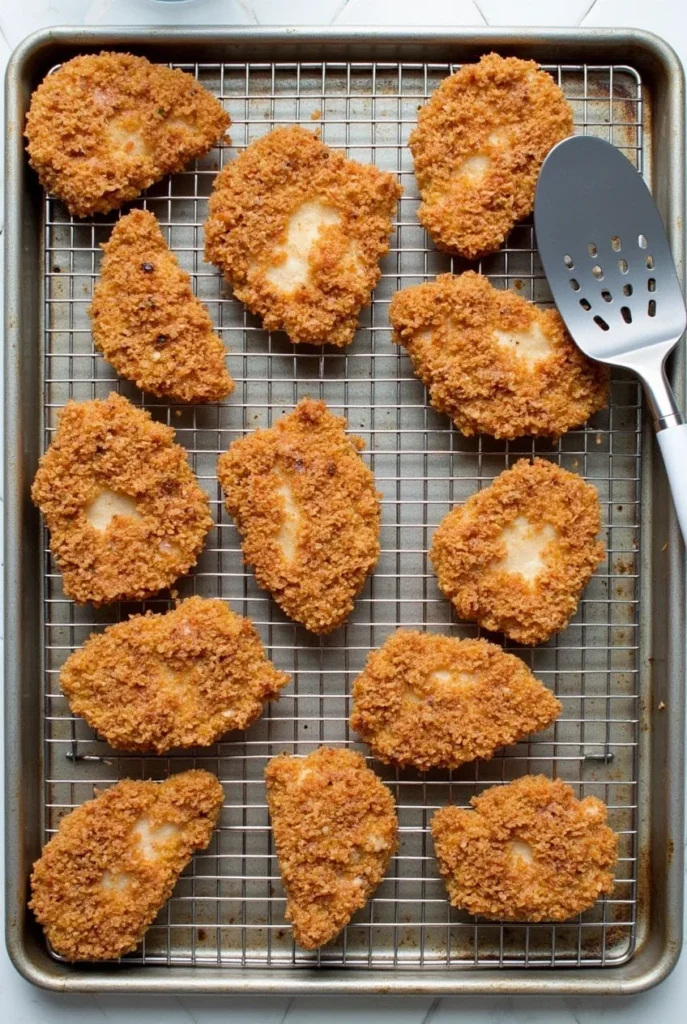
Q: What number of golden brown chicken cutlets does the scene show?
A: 13